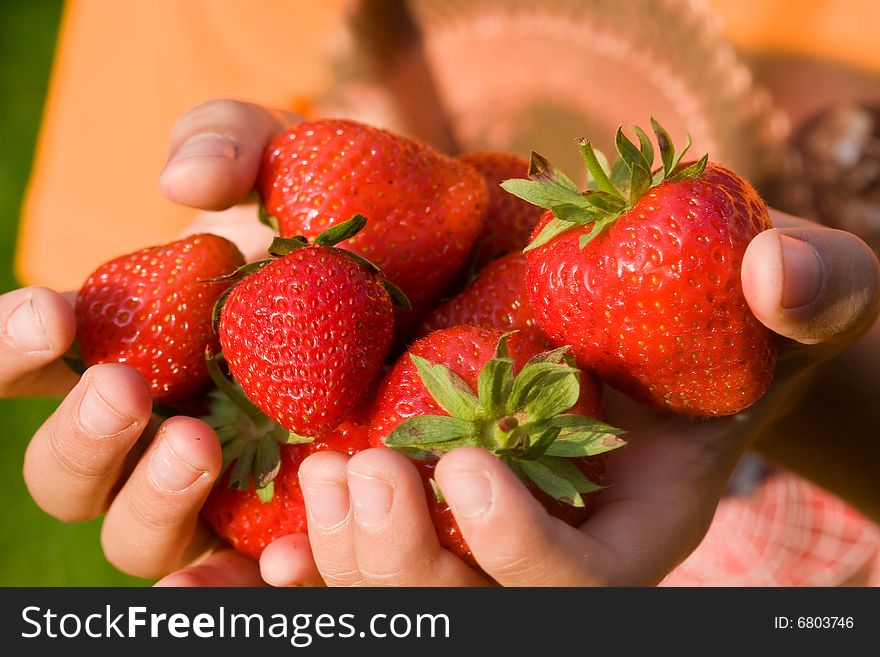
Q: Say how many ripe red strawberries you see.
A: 8